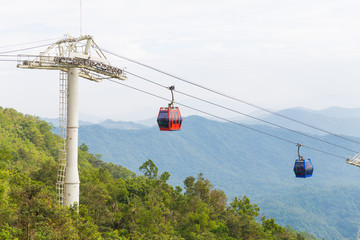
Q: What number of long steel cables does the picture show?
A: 3